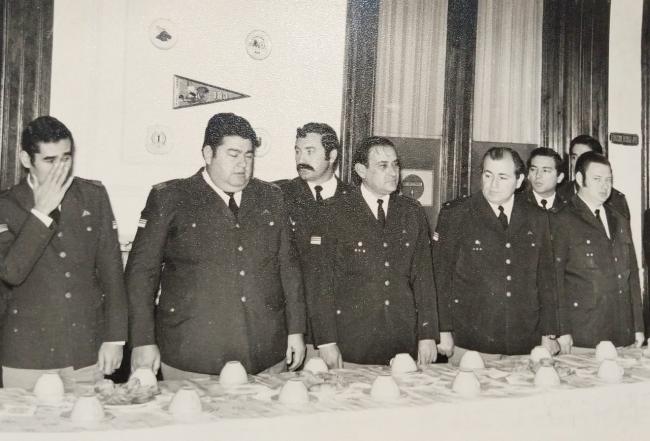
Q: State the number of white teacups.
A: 15